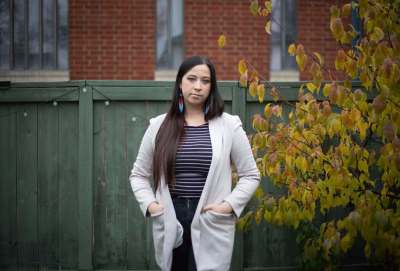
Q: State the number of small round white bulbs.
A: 5